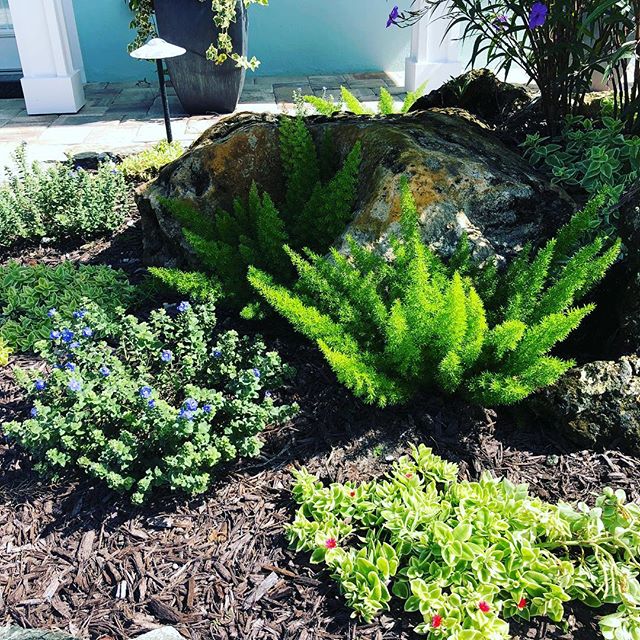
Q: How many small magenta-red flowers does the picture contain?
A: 6